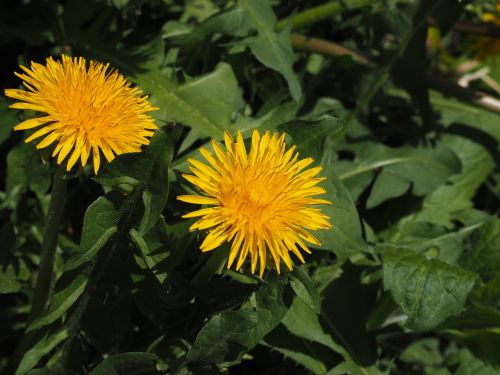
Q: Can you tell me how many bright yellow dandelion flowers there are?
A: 2